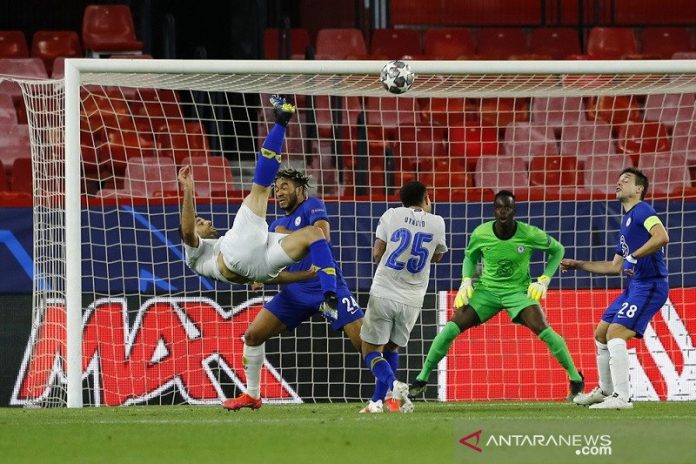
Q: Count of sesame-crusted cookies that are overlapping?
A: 0